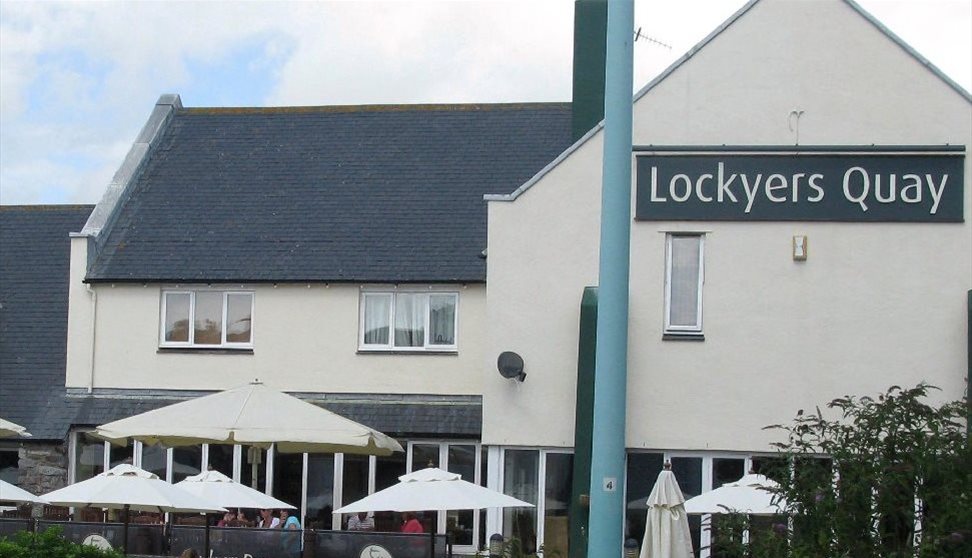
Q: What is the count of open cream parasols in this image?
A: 7